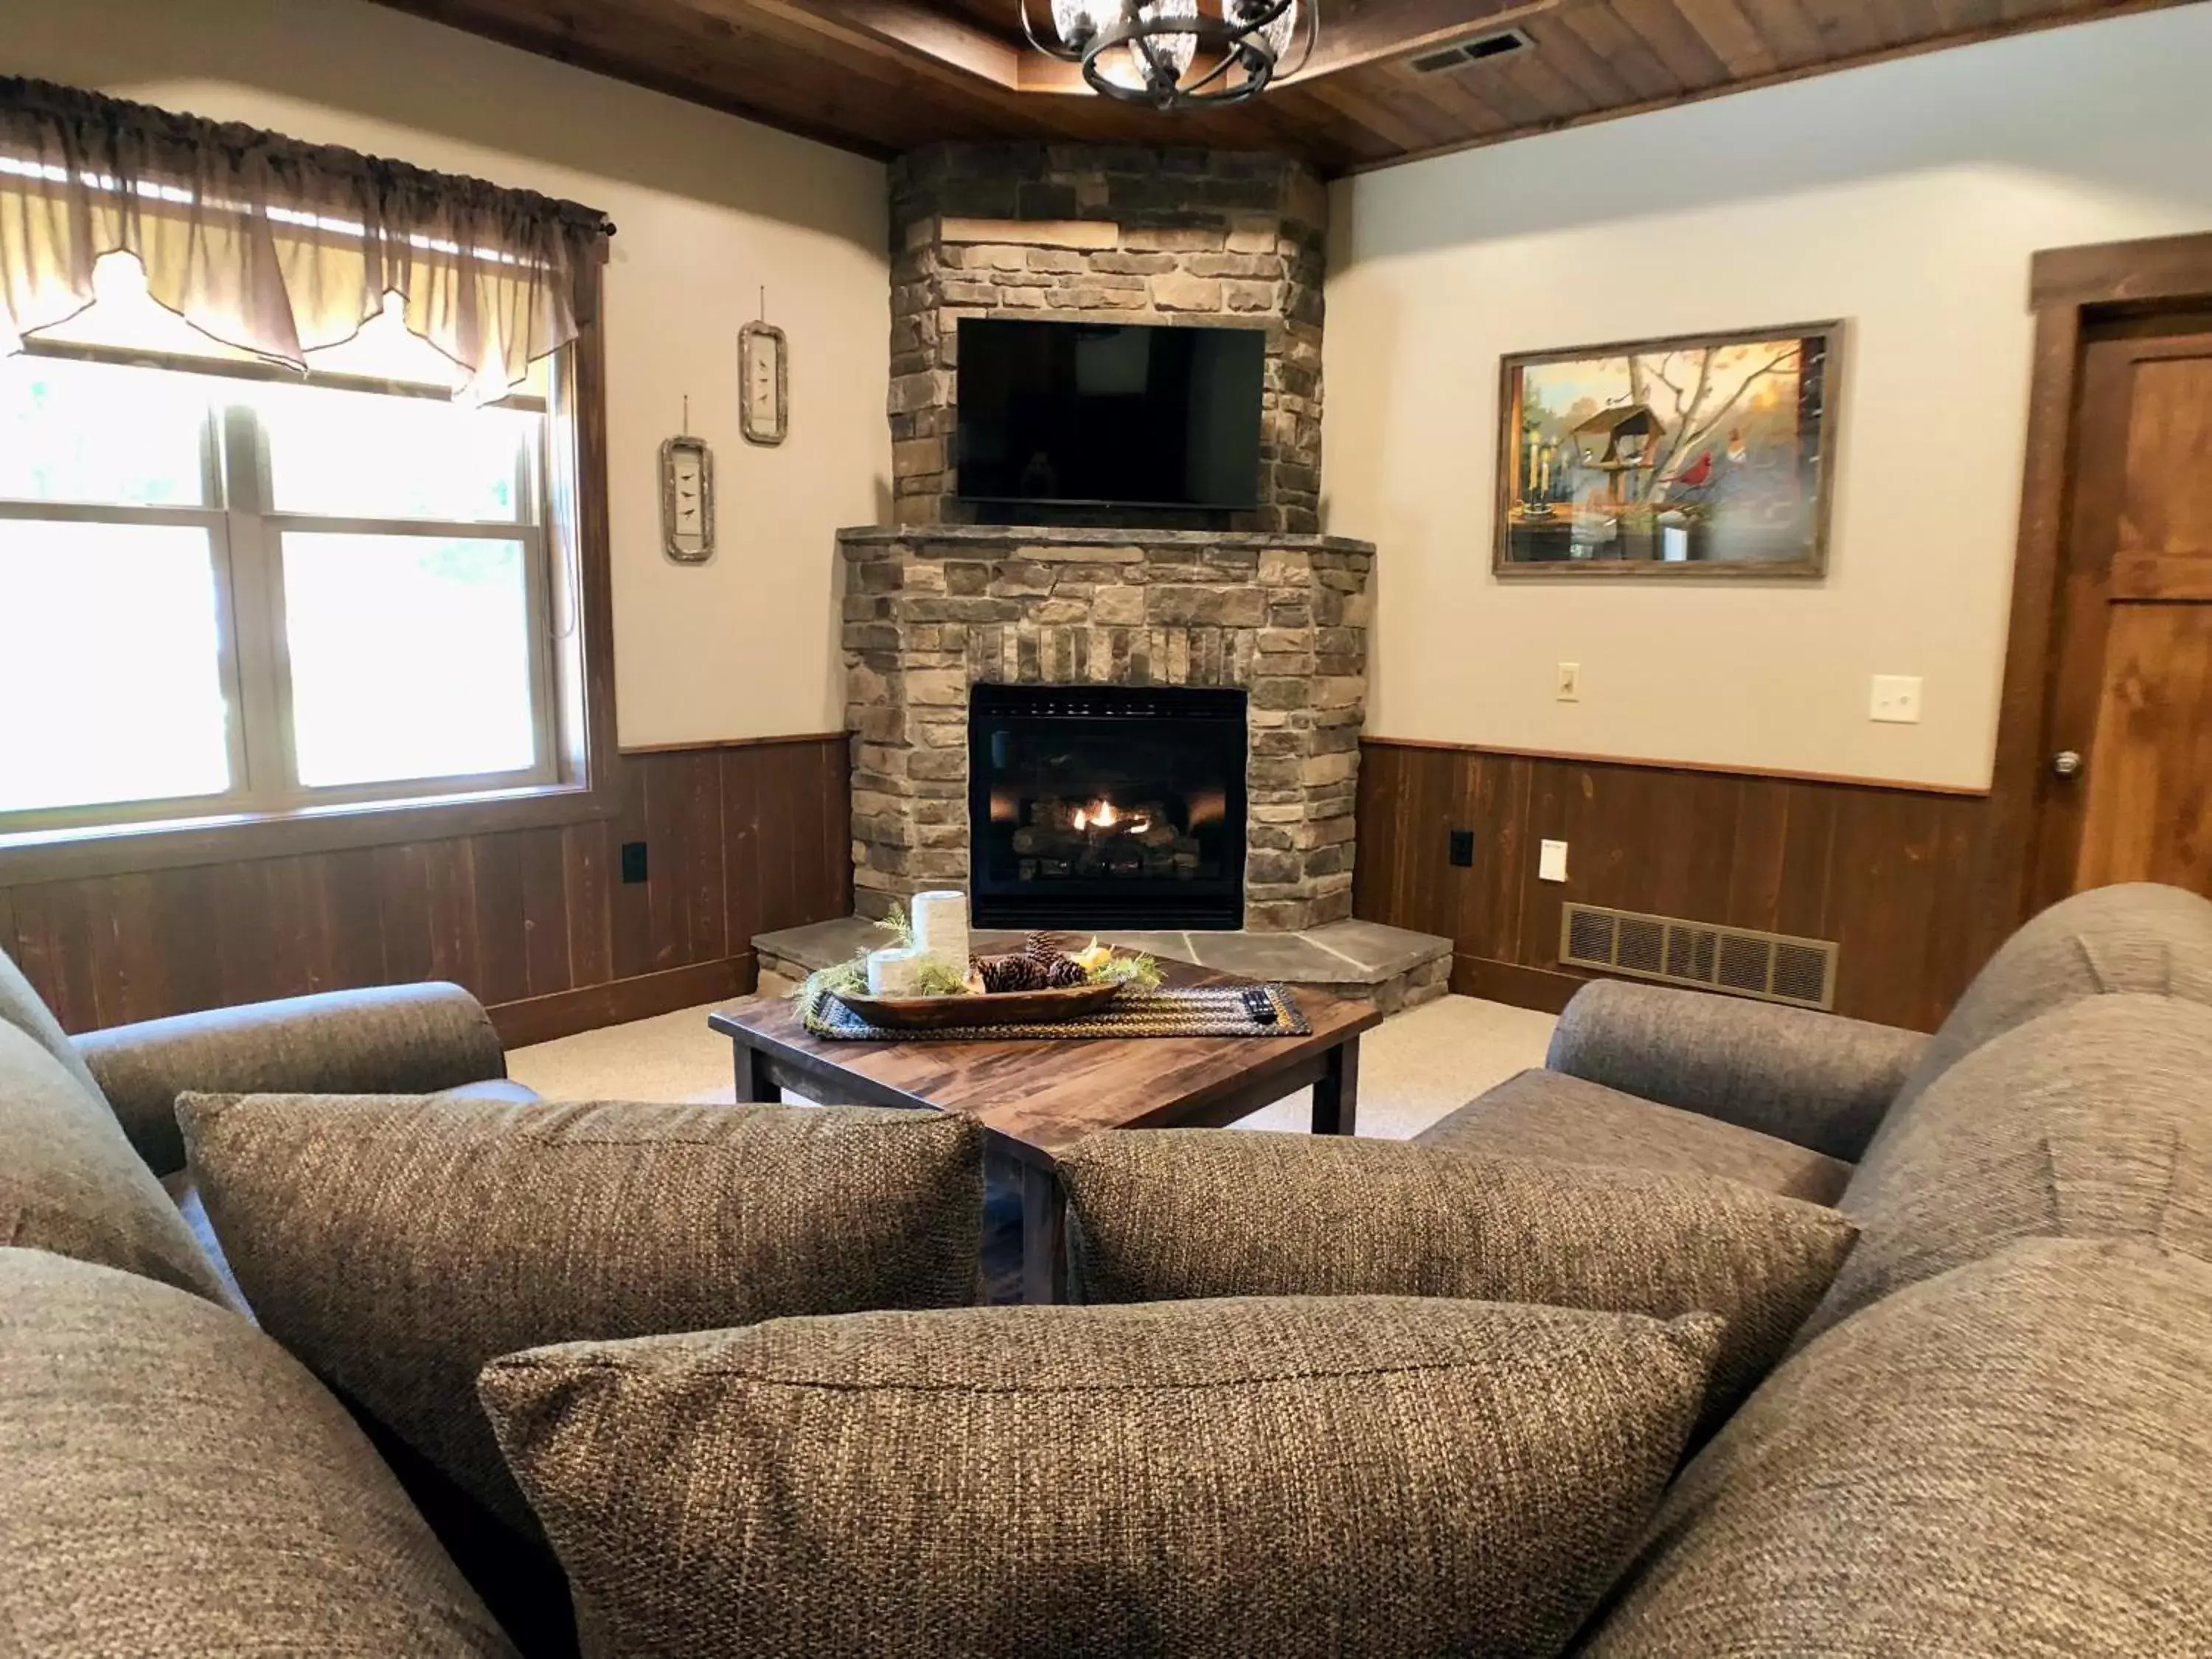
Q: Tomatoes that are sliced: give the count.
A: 0